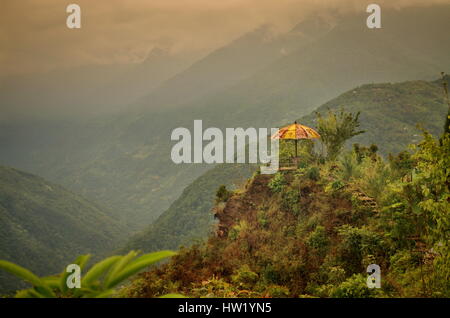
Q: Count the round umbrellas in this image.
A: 1